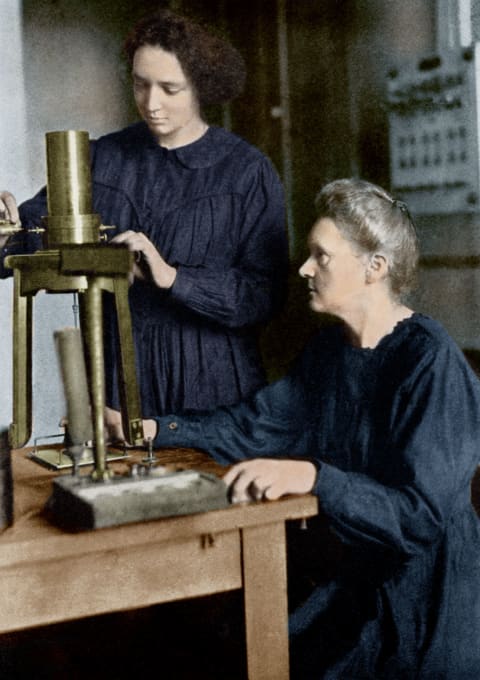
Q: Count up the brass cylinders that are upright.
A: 1